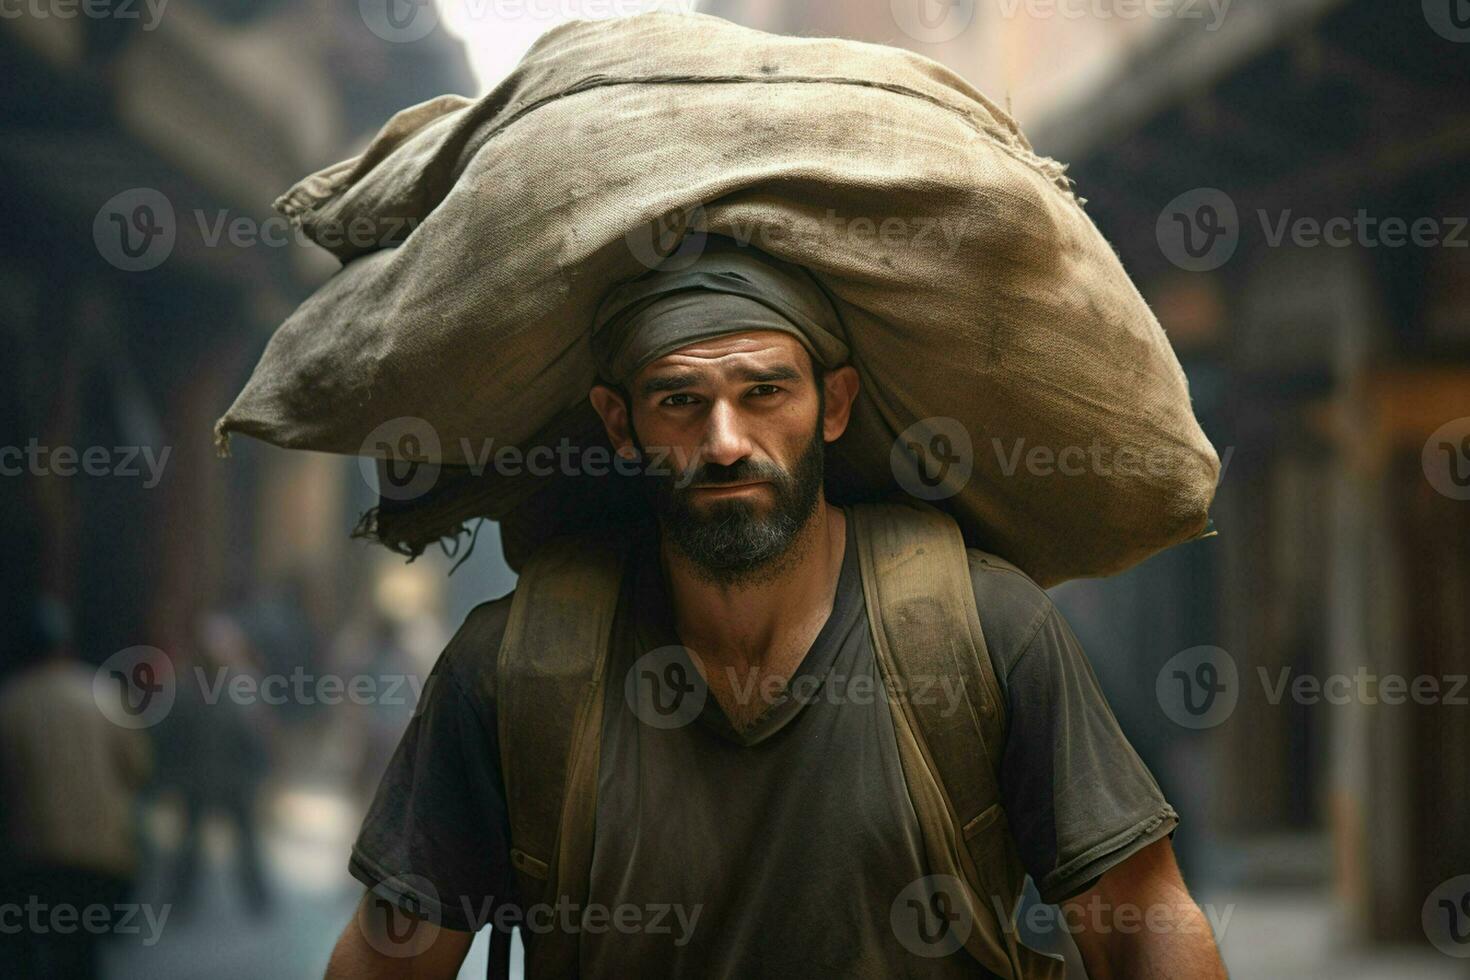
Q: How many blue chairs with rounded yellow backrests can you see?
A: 0